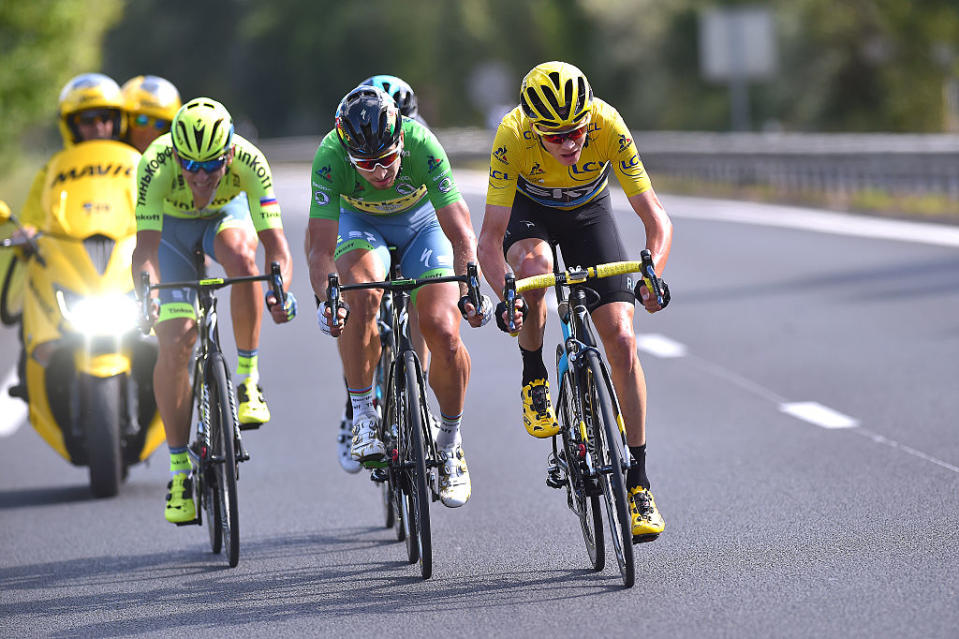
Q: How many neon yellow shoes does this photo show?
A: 2